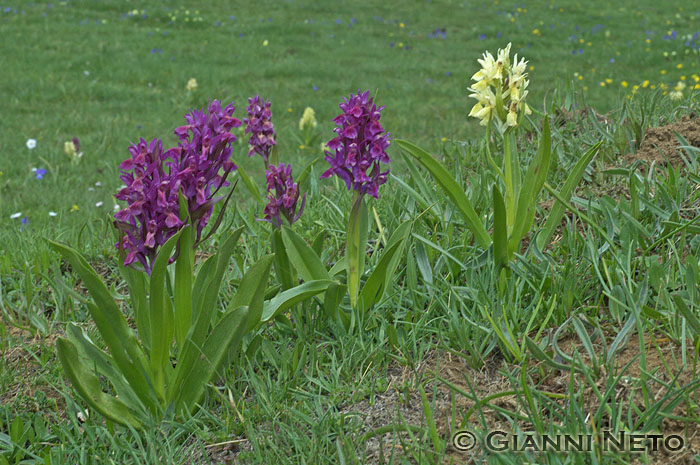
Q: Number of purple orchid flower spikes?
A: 5